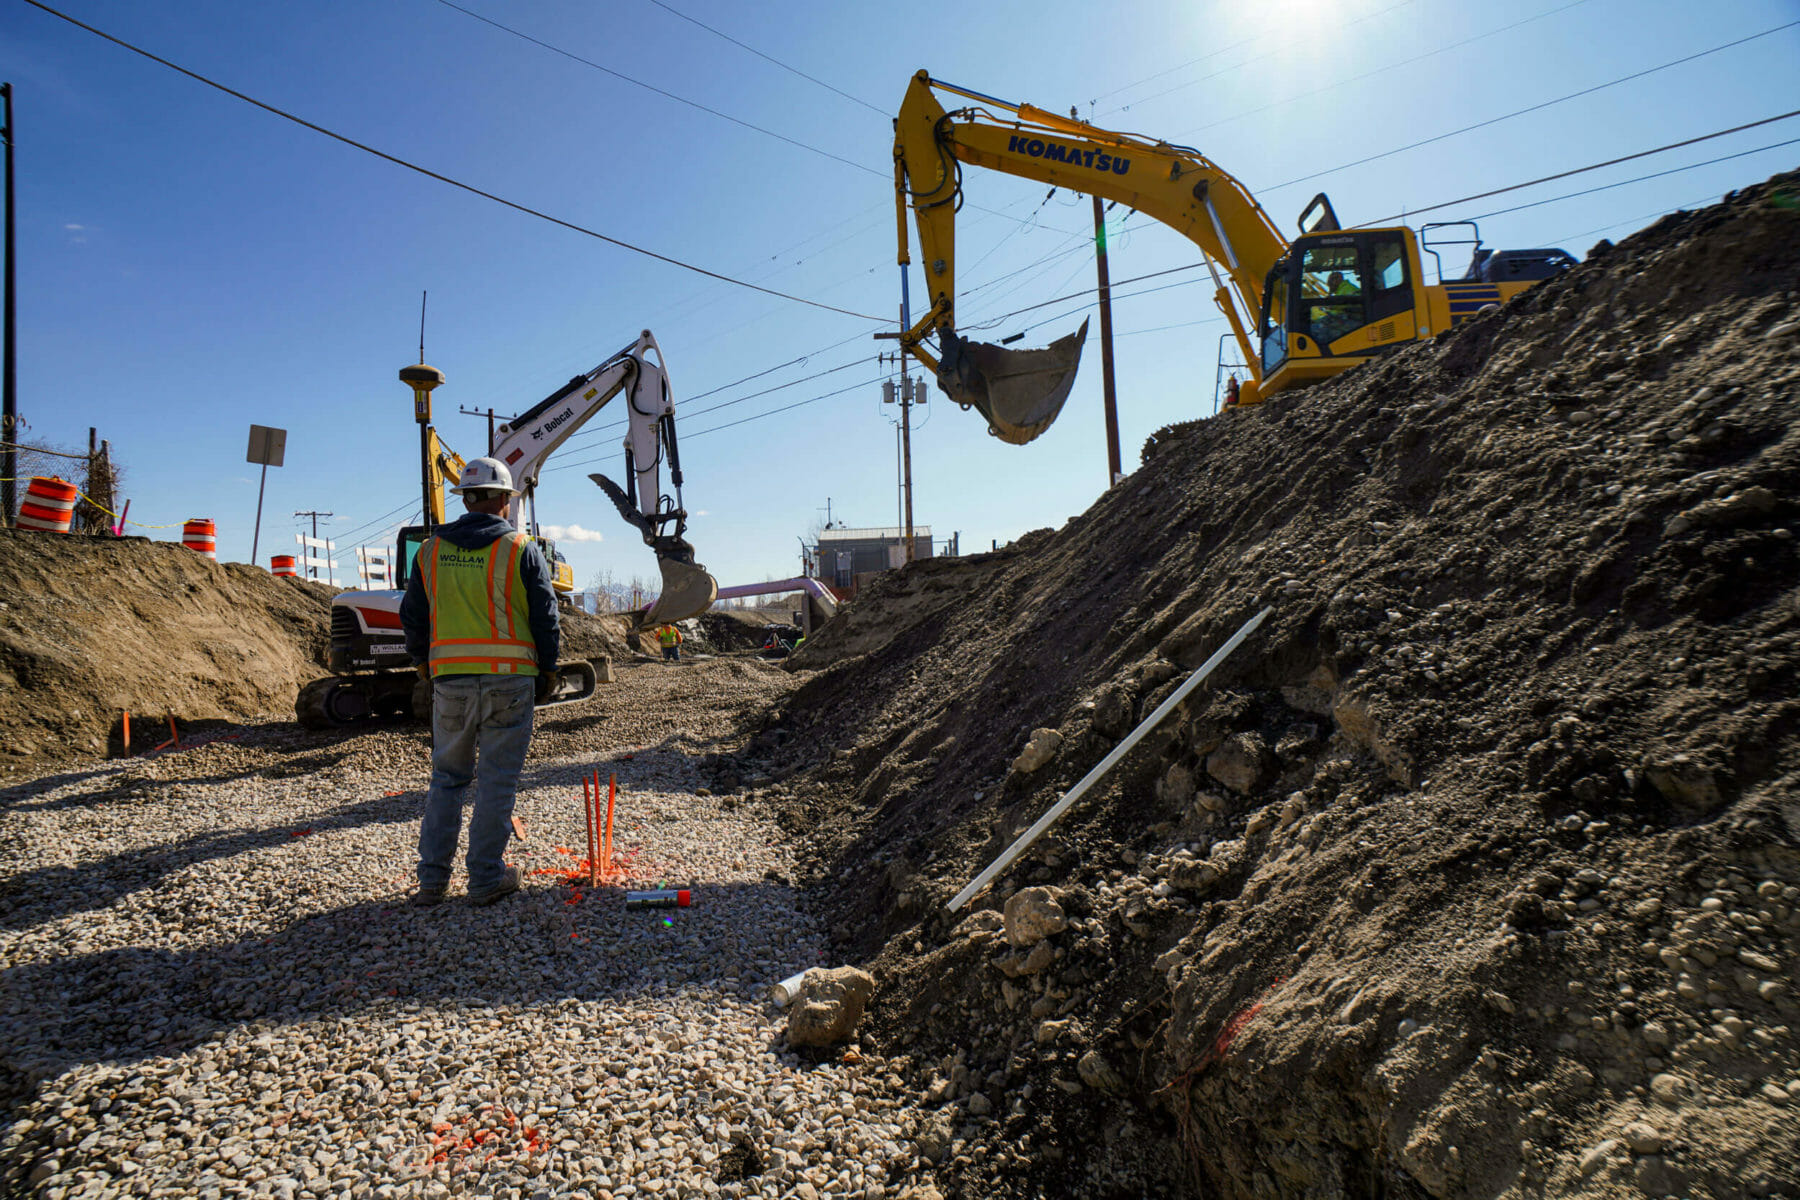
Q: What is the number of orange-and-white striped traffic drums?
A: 3